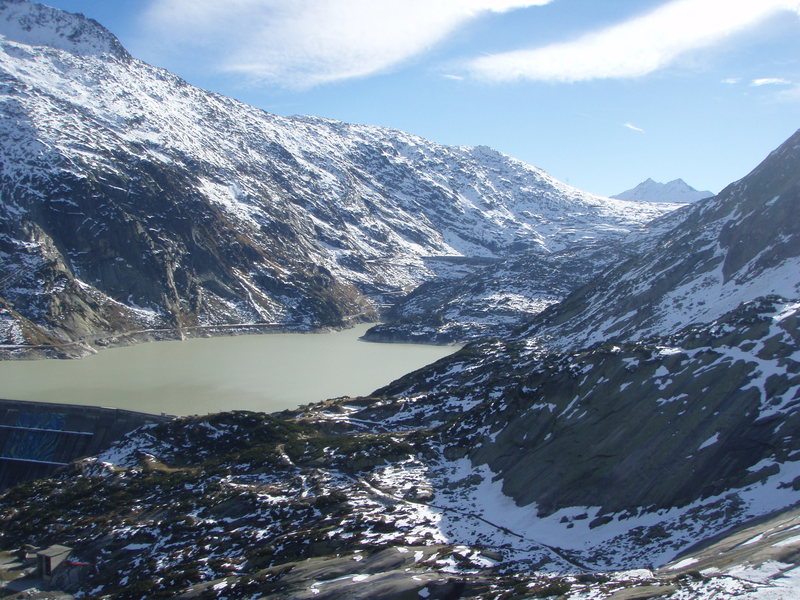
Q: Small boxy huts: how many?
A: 1